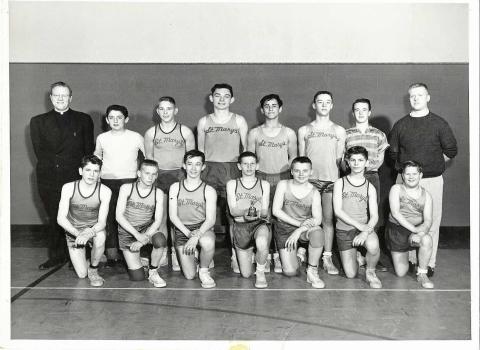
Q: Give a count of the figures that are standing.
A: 8